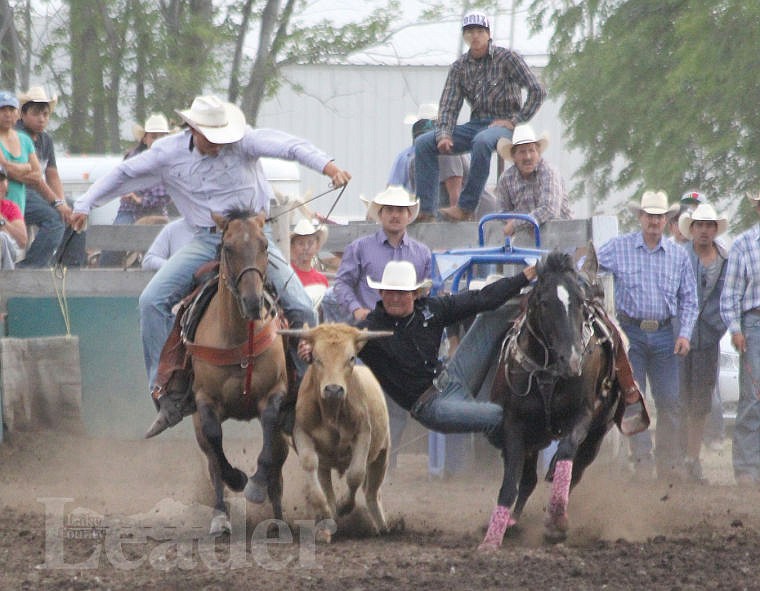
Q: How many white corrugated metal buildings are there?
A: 1